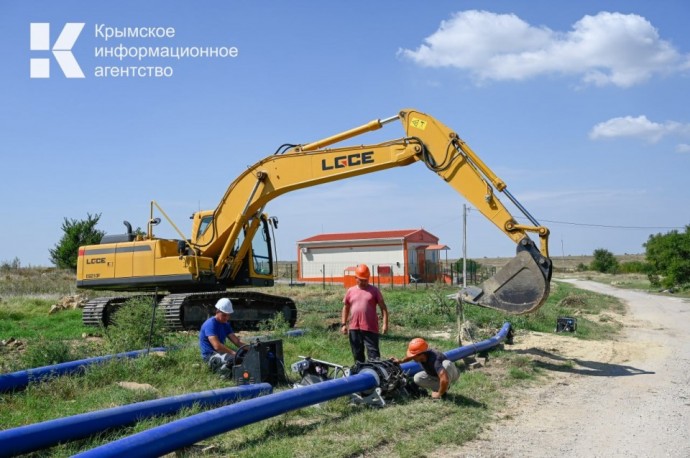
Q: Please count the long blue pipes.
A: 3